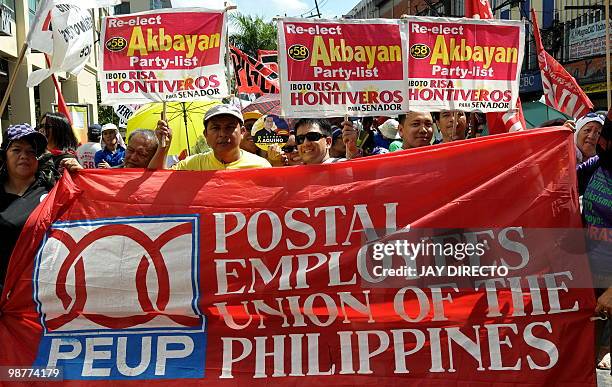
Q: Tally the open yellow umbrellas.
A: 1